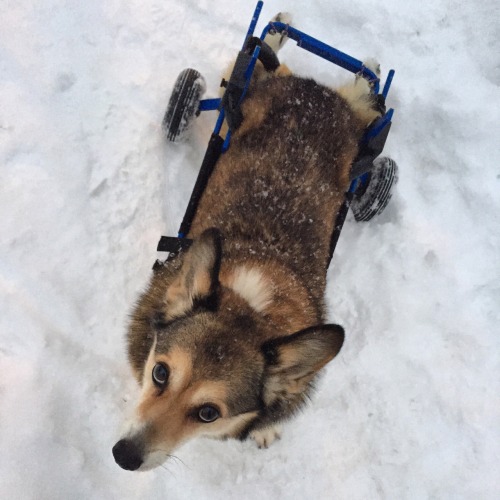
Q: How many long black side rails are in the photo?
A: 2